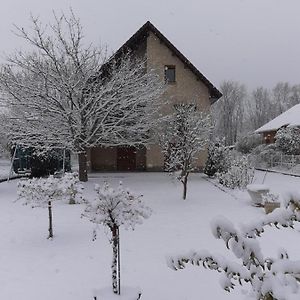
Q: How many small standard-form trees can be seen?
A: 2